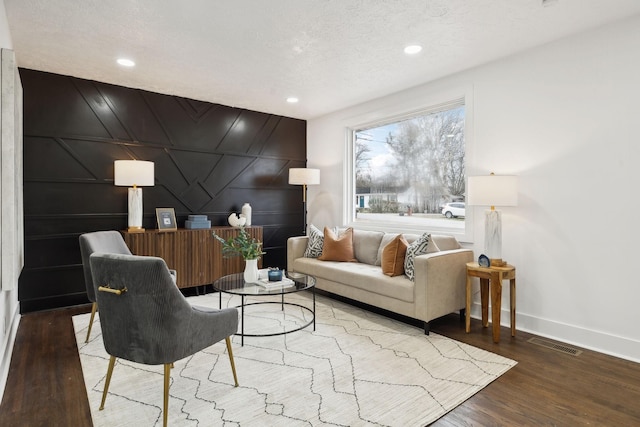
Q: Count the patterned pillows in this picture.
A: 2